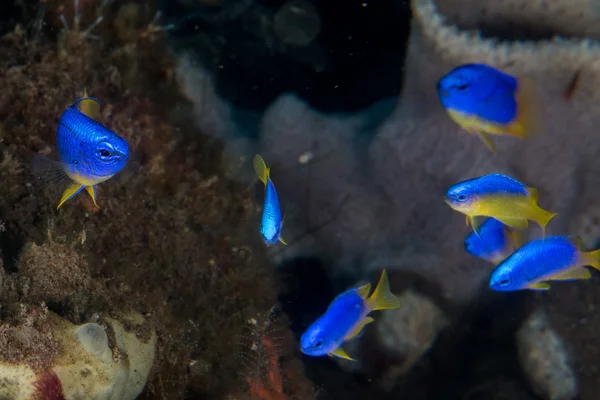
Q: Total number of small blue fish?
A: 7